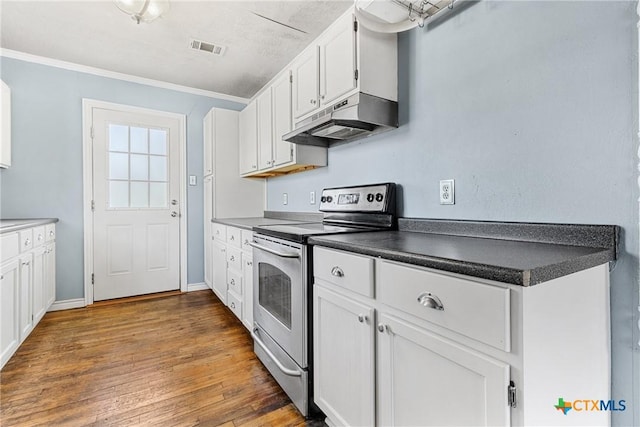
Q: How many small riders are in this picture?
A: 0